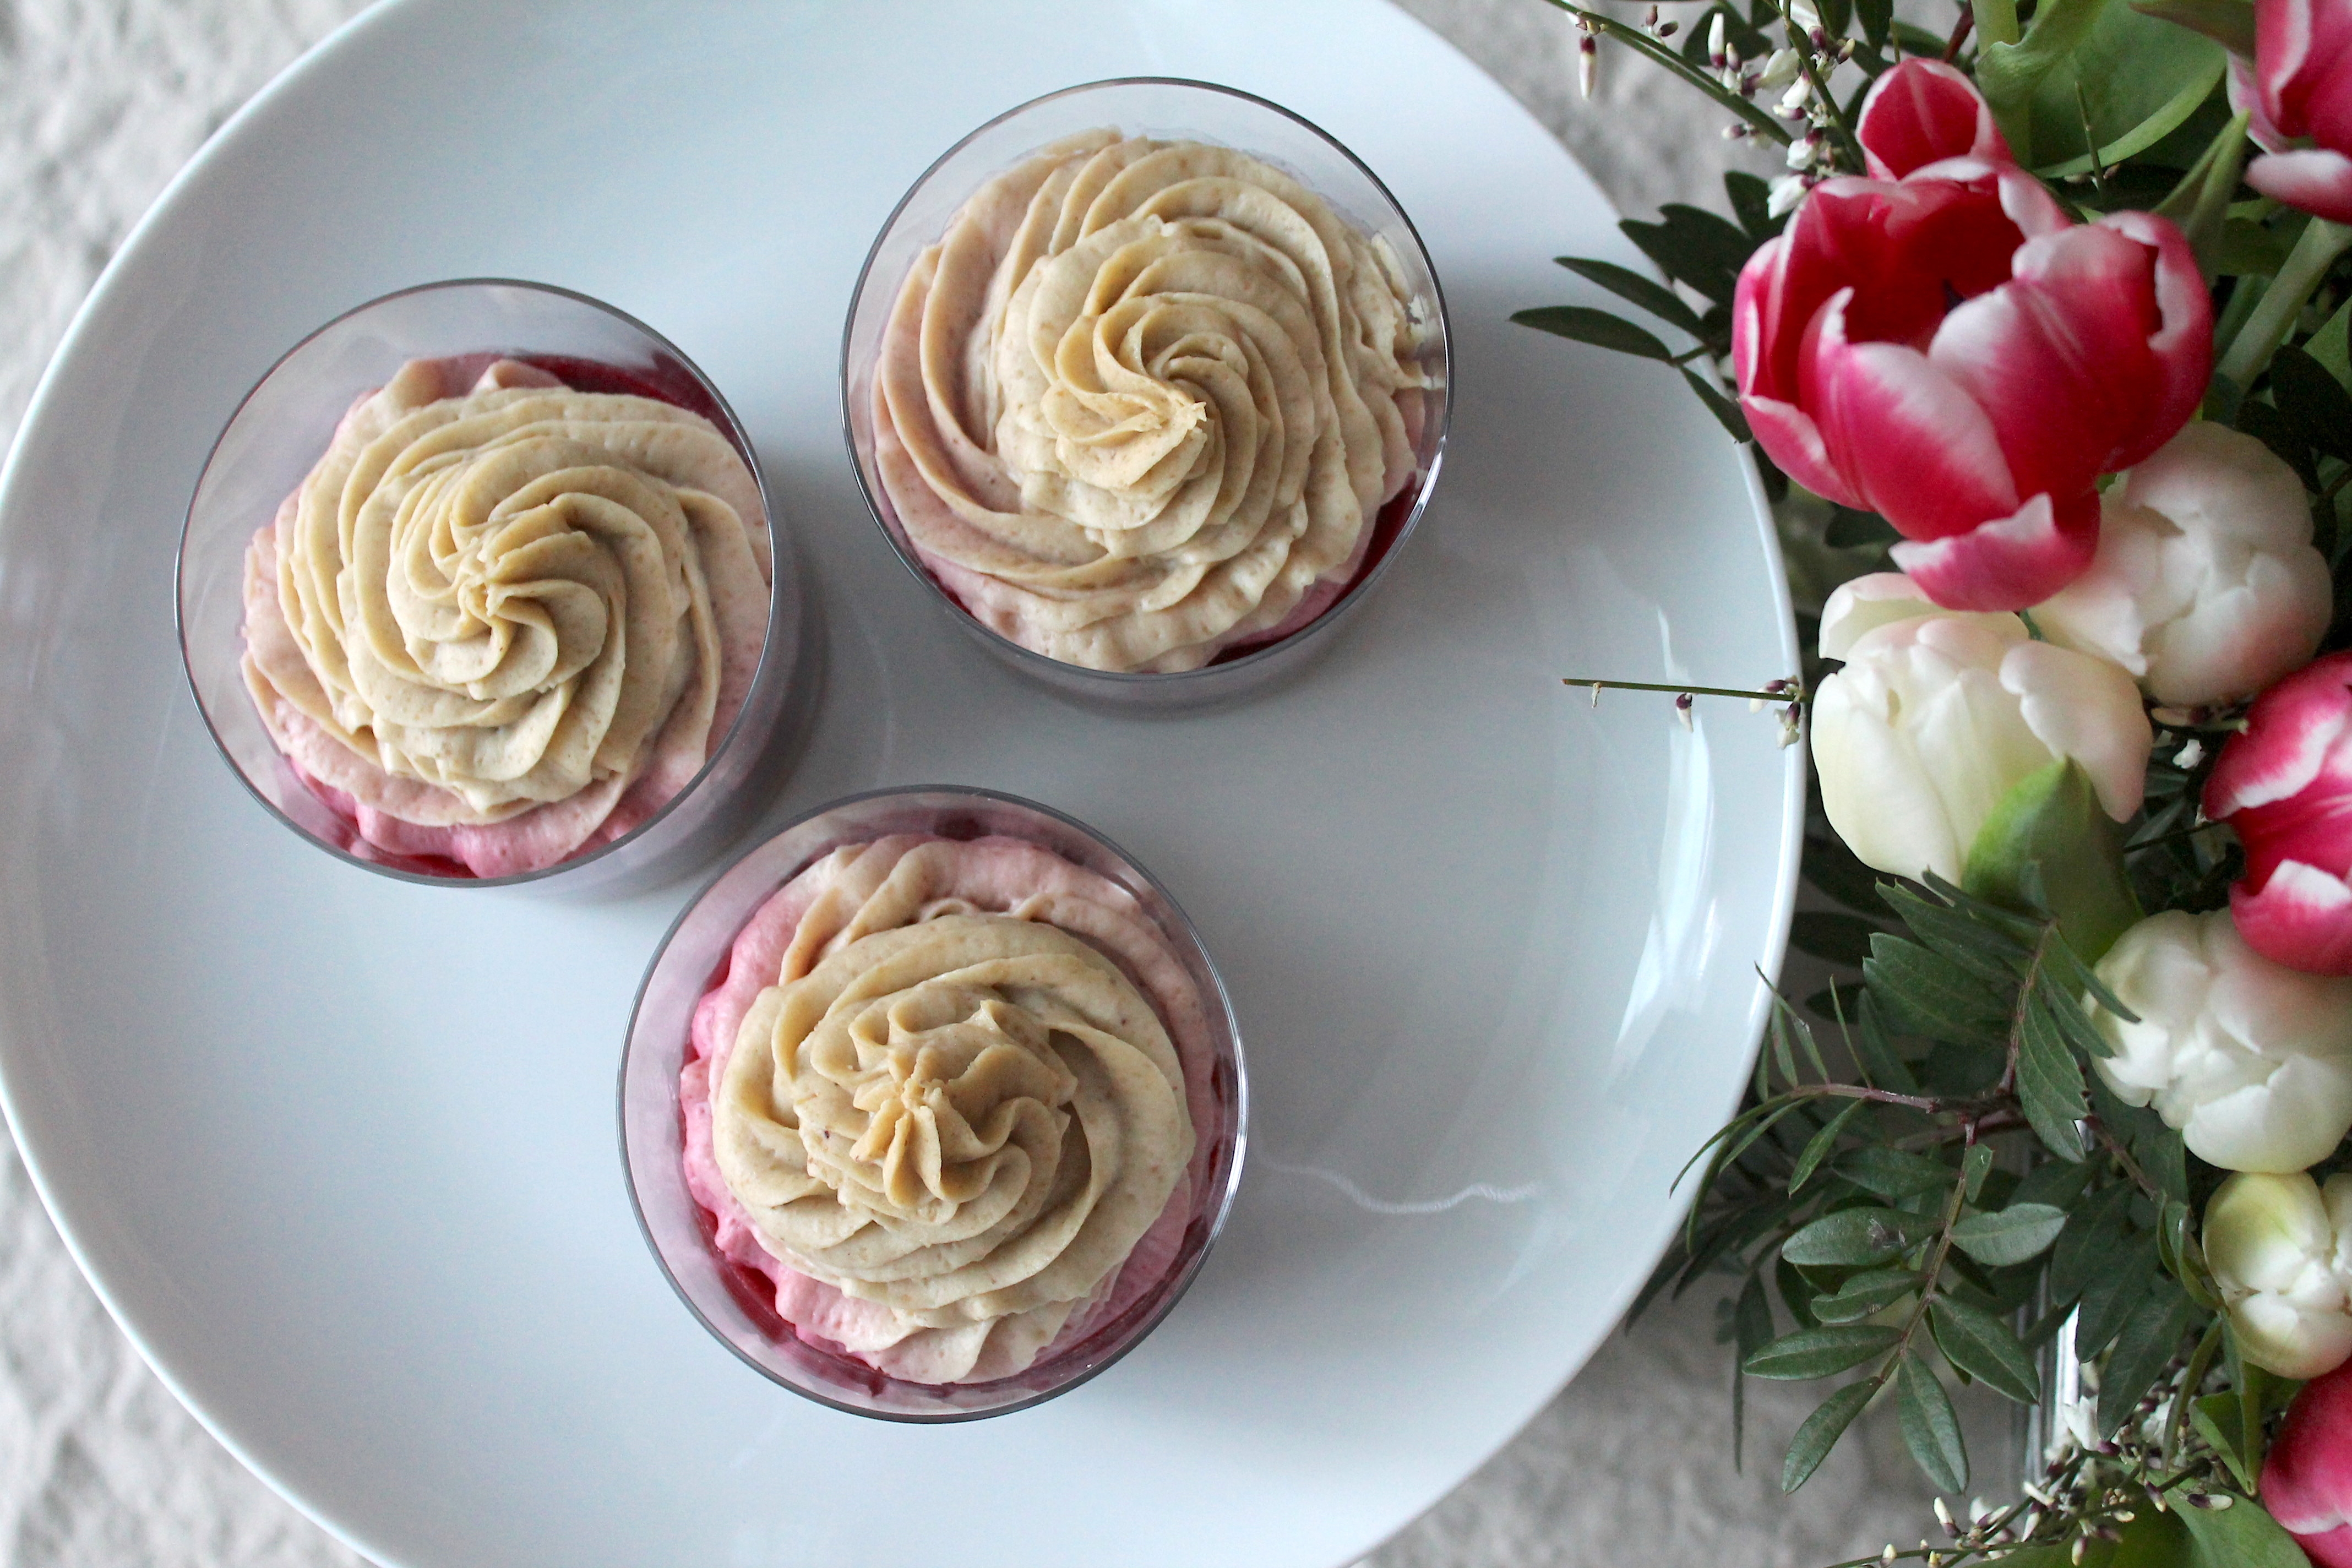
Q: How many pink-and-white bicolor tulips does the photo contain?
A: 4